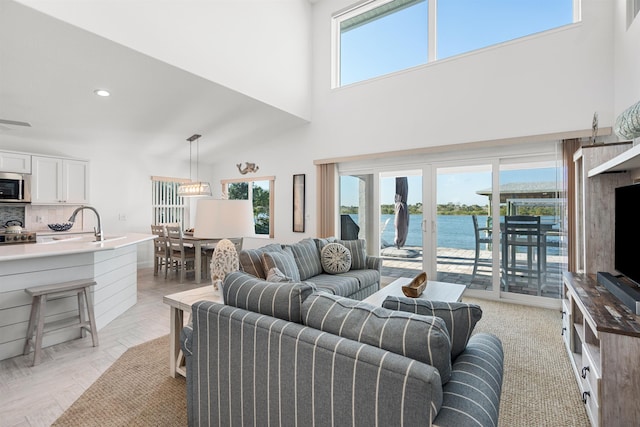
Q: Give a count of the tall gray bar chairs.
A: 2